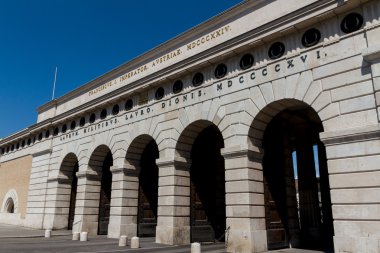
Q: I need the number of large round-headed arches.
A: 5